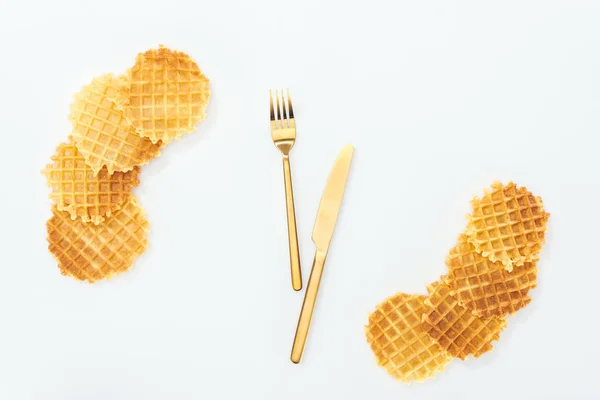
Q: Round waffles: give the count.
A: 8